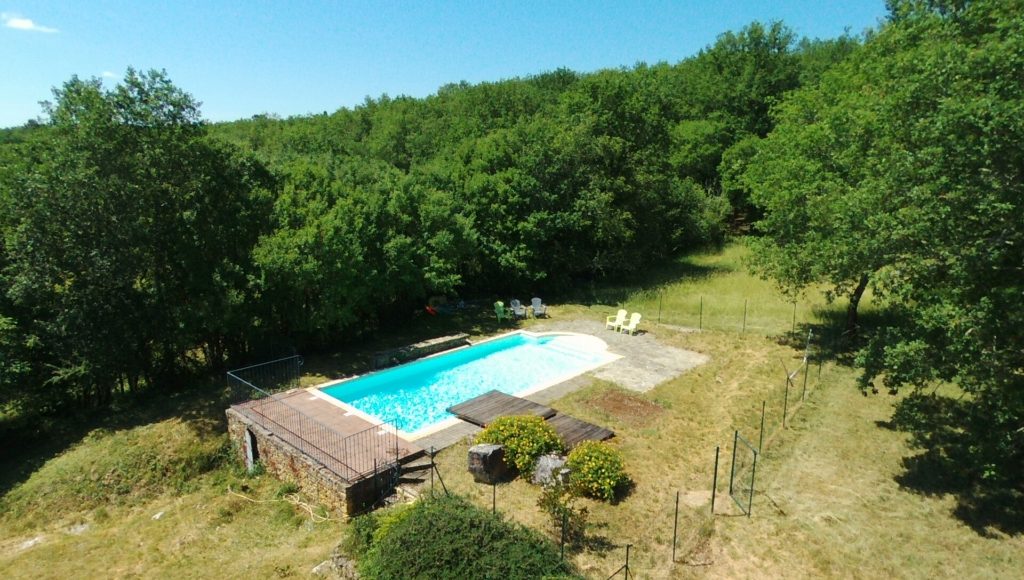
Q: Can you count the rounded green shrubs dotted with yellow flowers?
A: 2